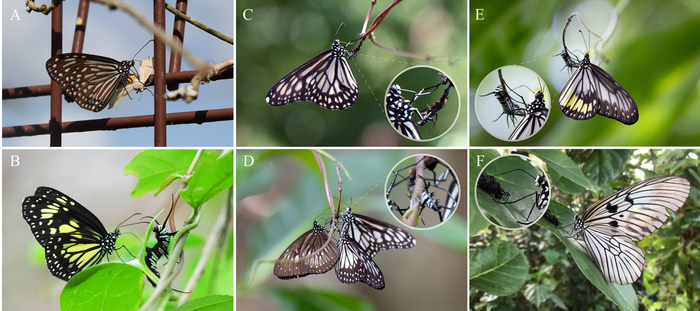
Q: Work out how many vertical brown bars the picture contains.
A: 4